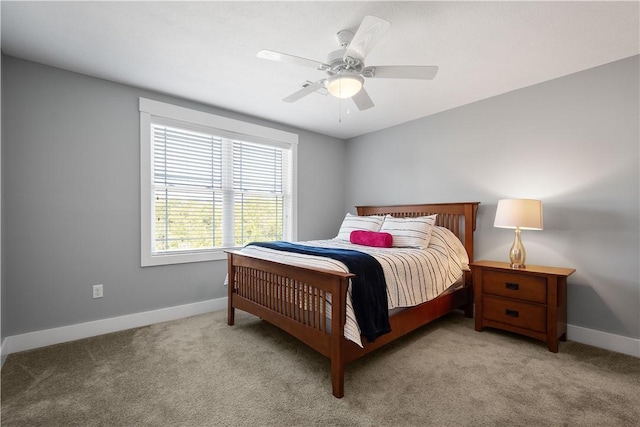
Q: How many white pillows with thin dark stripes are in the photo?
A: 2